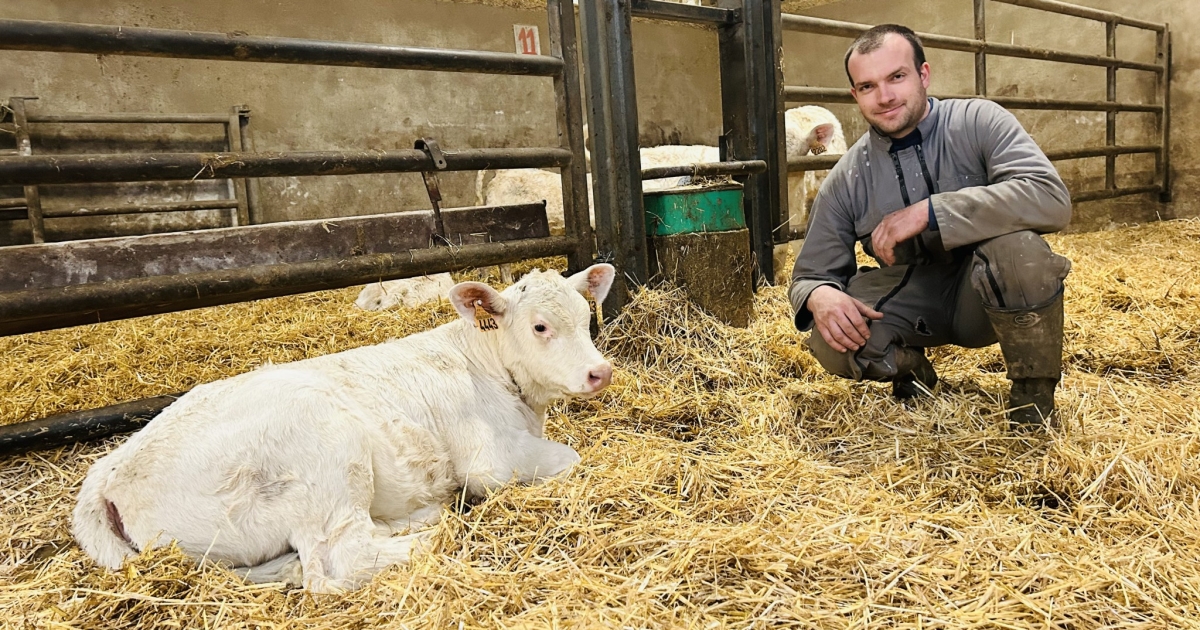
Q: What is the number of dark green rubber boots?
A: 2